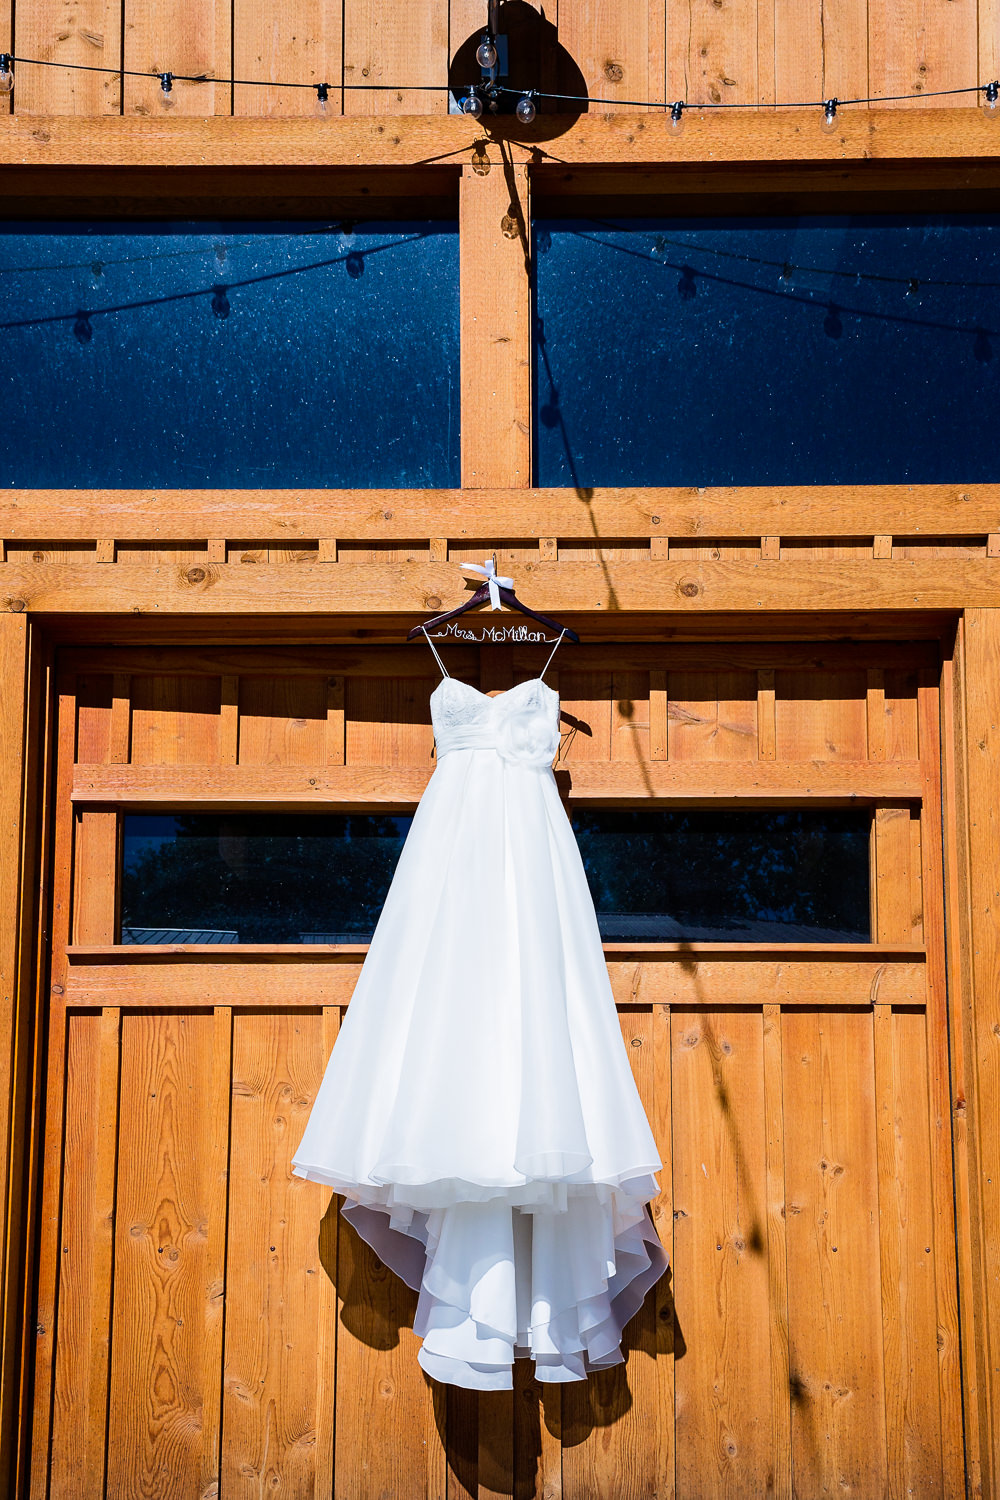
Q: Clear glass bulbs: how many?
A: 9